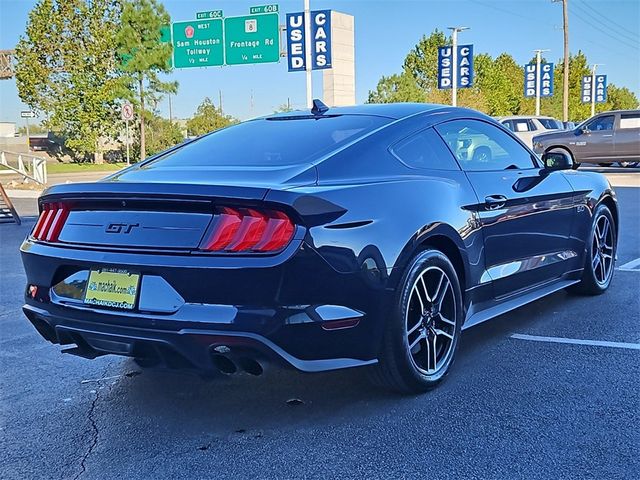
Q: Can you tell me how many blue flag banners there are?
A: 8